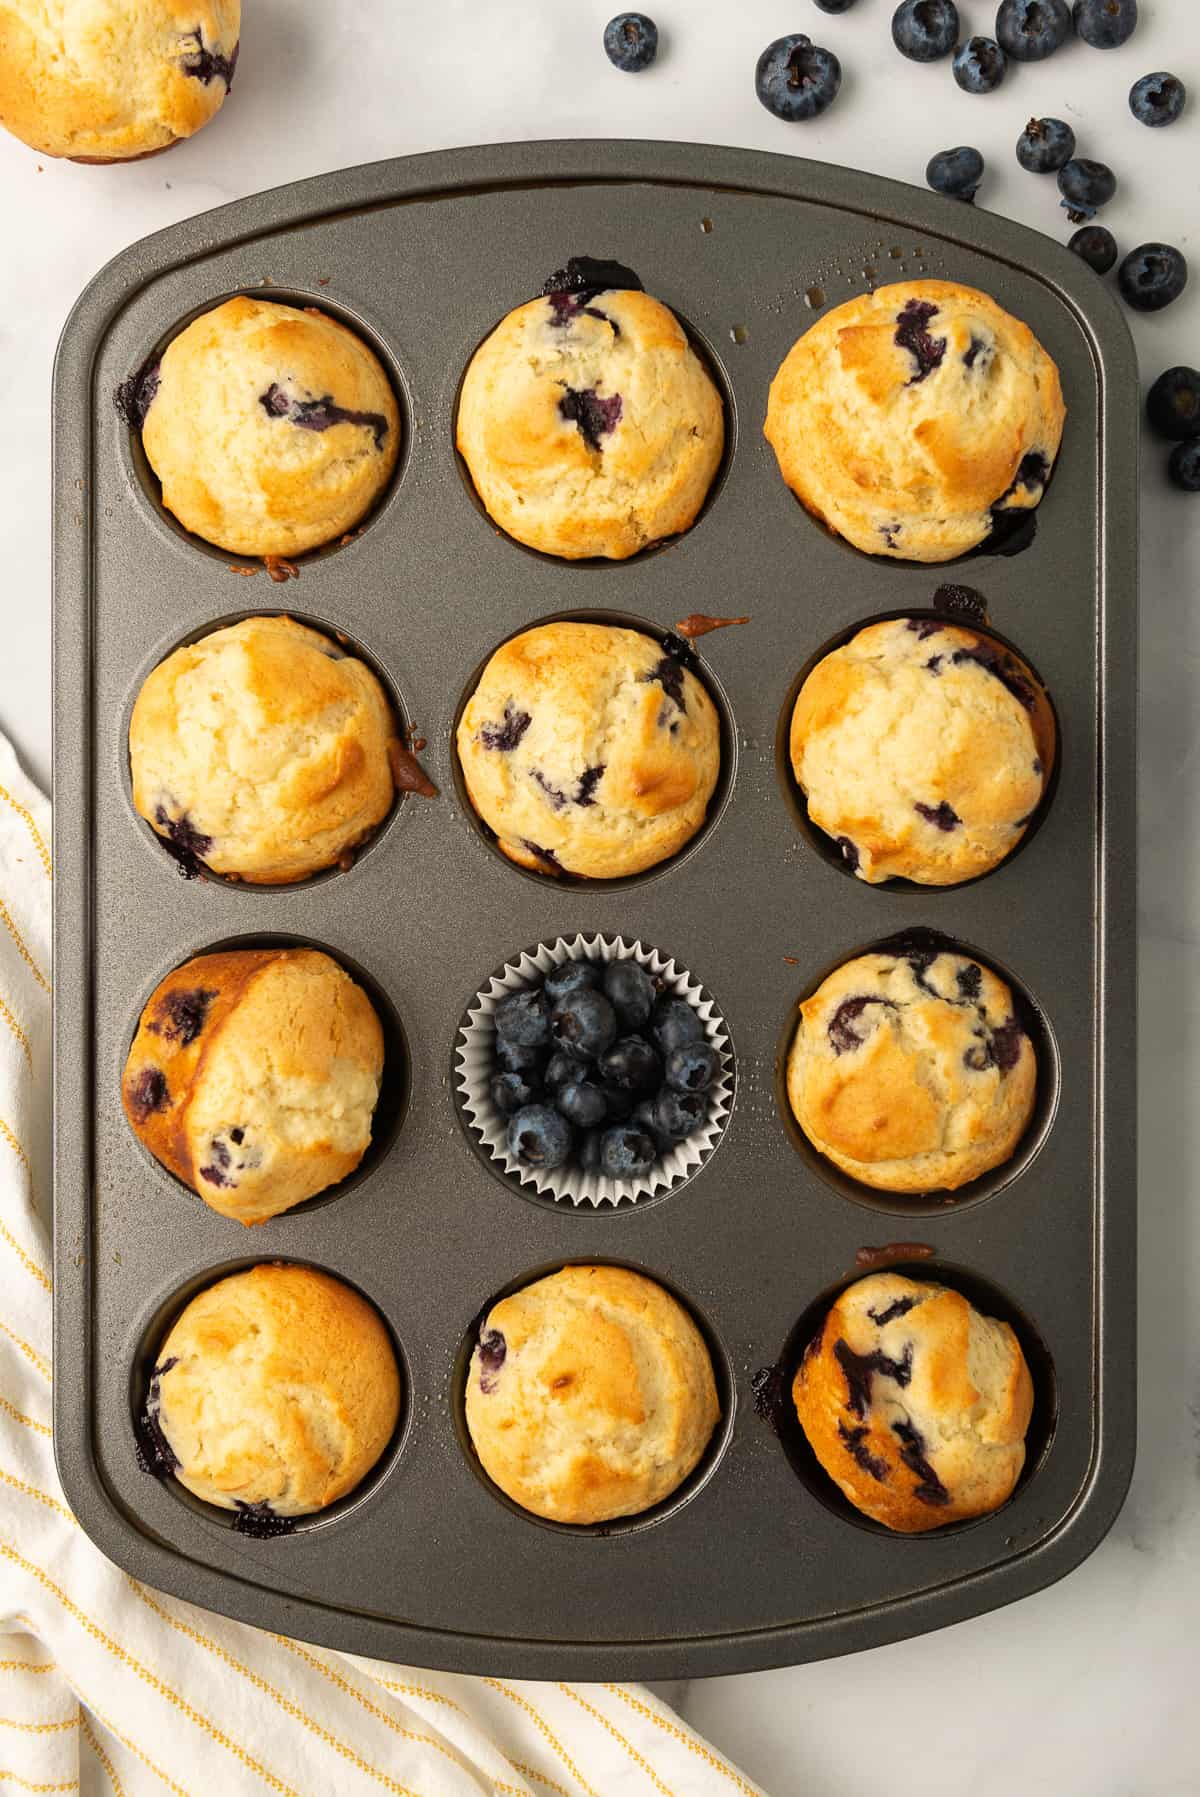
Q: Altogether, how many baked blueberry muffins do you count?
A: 12